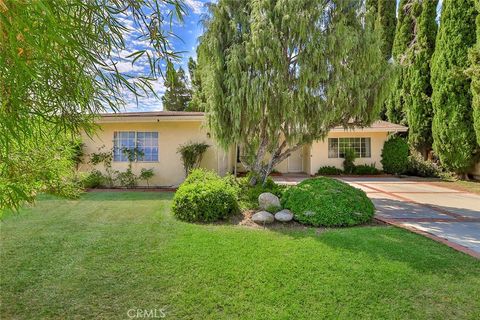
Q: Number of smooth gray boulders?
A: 3